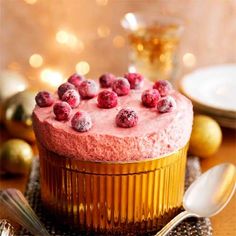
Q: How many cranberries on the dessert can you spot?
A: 15